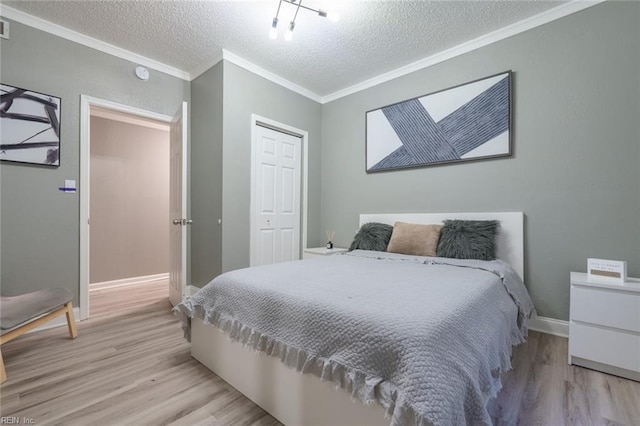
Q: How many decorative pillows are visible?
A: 3